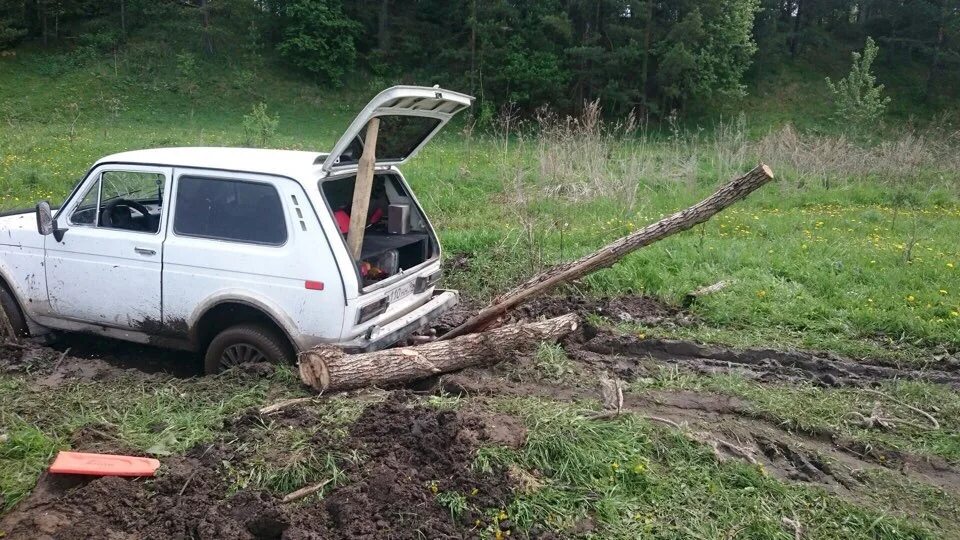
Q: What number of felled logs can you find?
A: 2